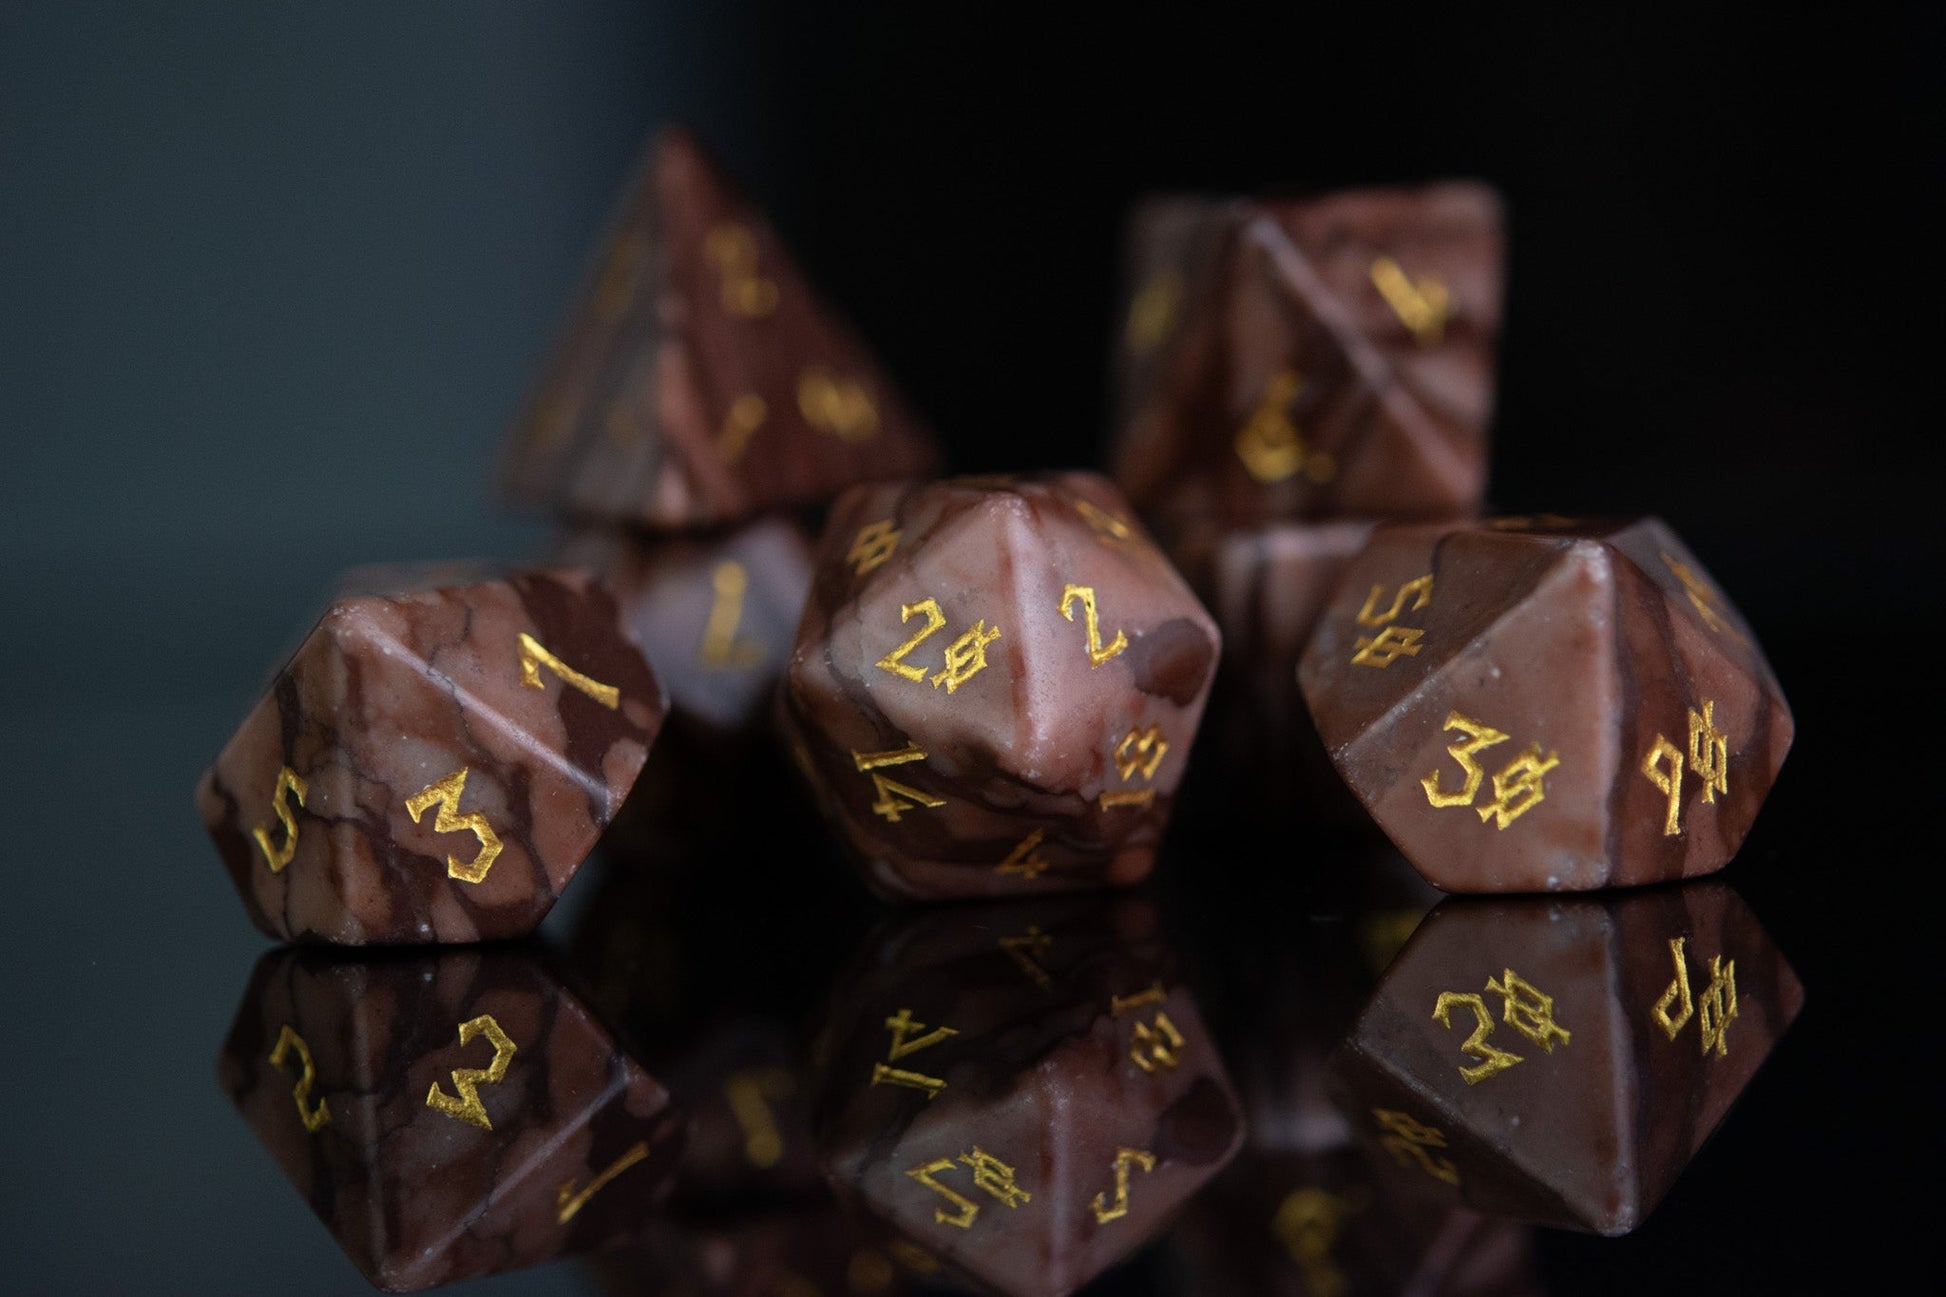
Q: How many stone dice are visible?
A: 7